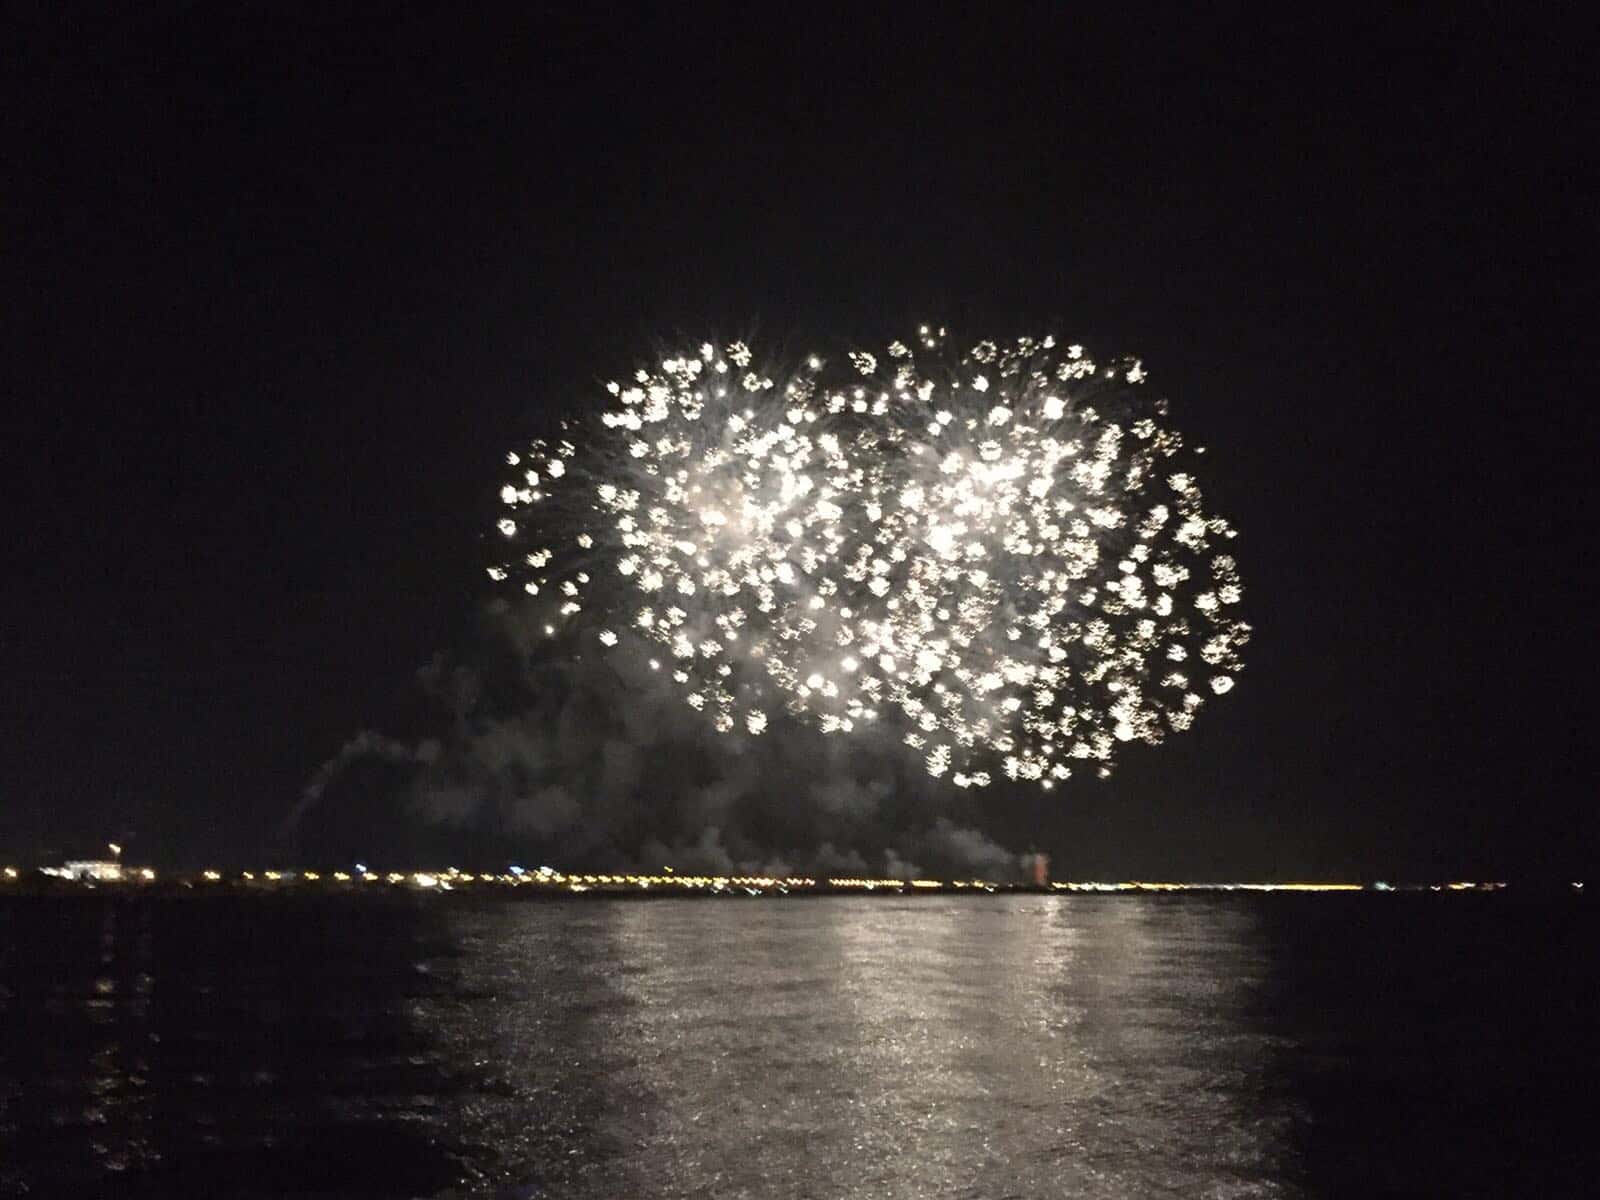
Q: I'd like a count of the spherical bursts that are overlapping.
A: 2